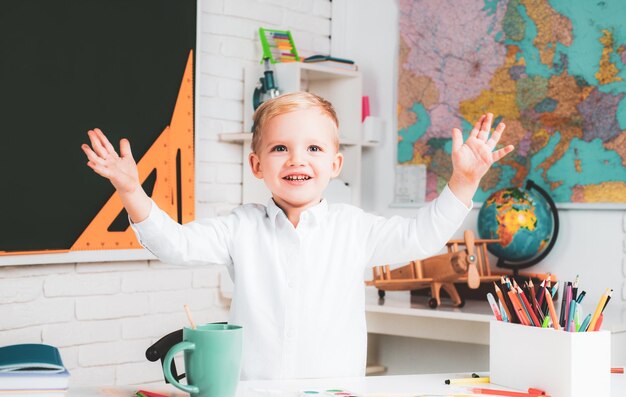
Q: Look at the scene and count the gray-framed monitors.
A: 0